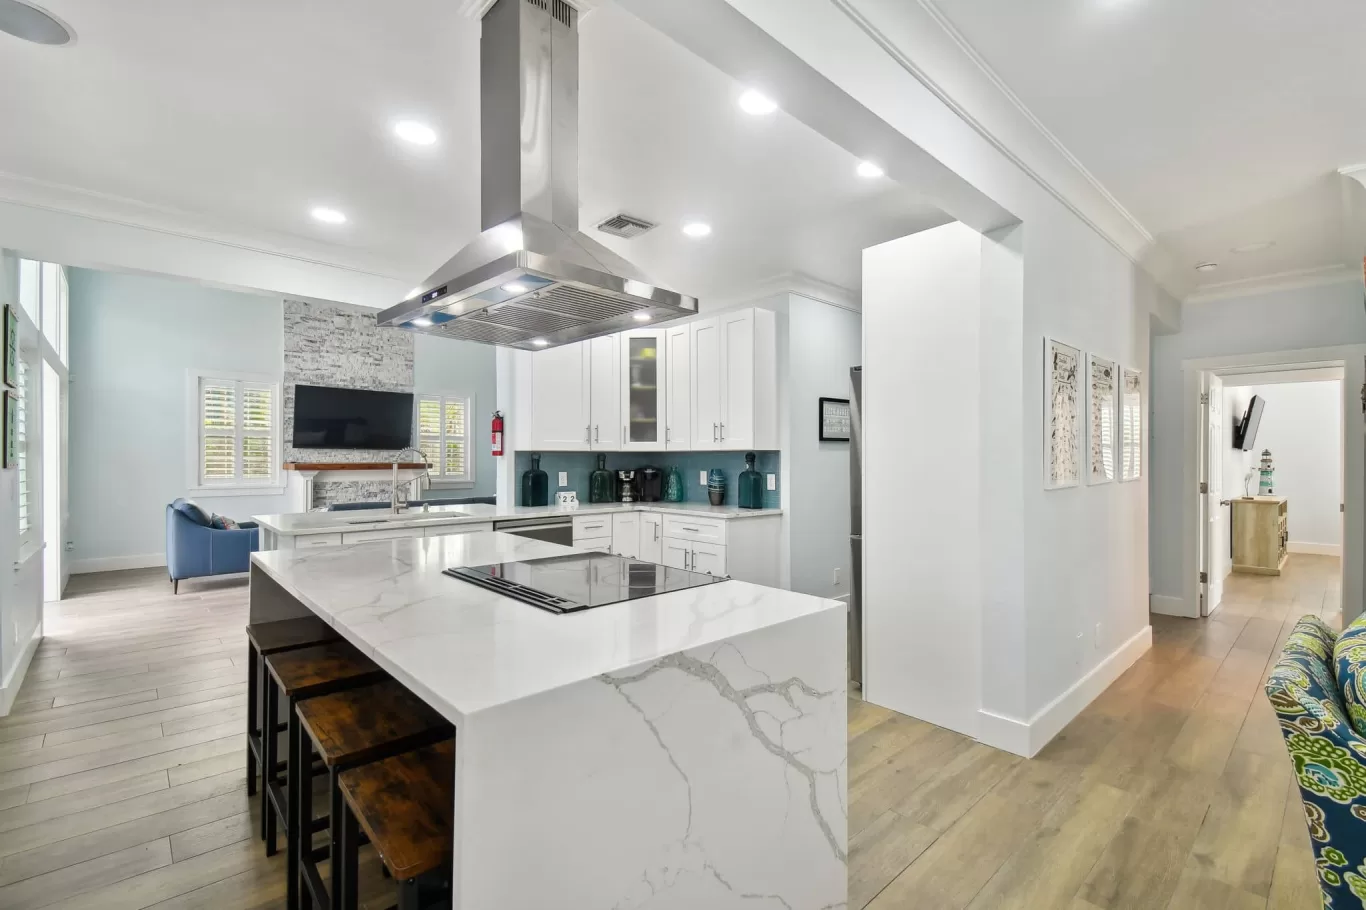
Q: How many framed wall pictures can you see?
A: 6